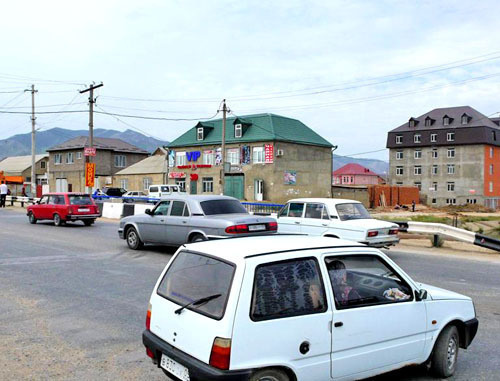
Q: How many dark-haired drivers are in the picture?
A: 1